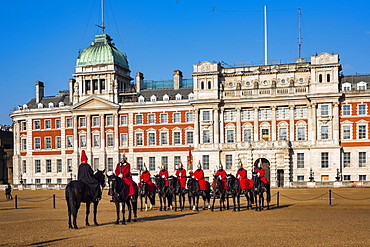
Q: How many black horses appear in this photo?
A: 9